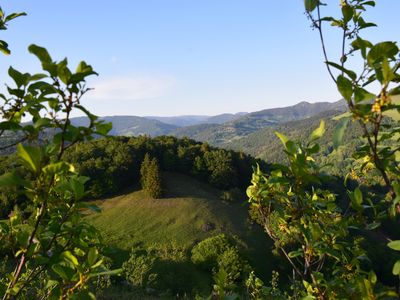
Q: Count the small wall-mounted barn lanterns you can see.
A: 0